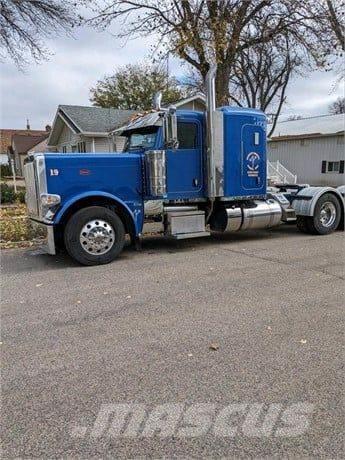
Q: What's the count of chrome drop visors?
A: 1